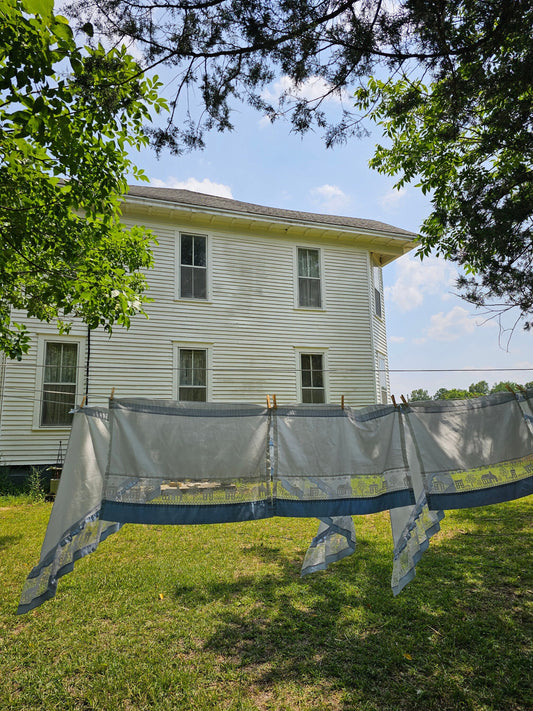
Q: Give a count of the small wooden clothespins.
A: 9